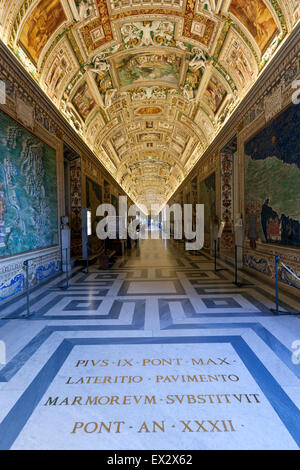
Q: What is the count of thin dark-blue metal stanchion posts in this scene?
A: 6